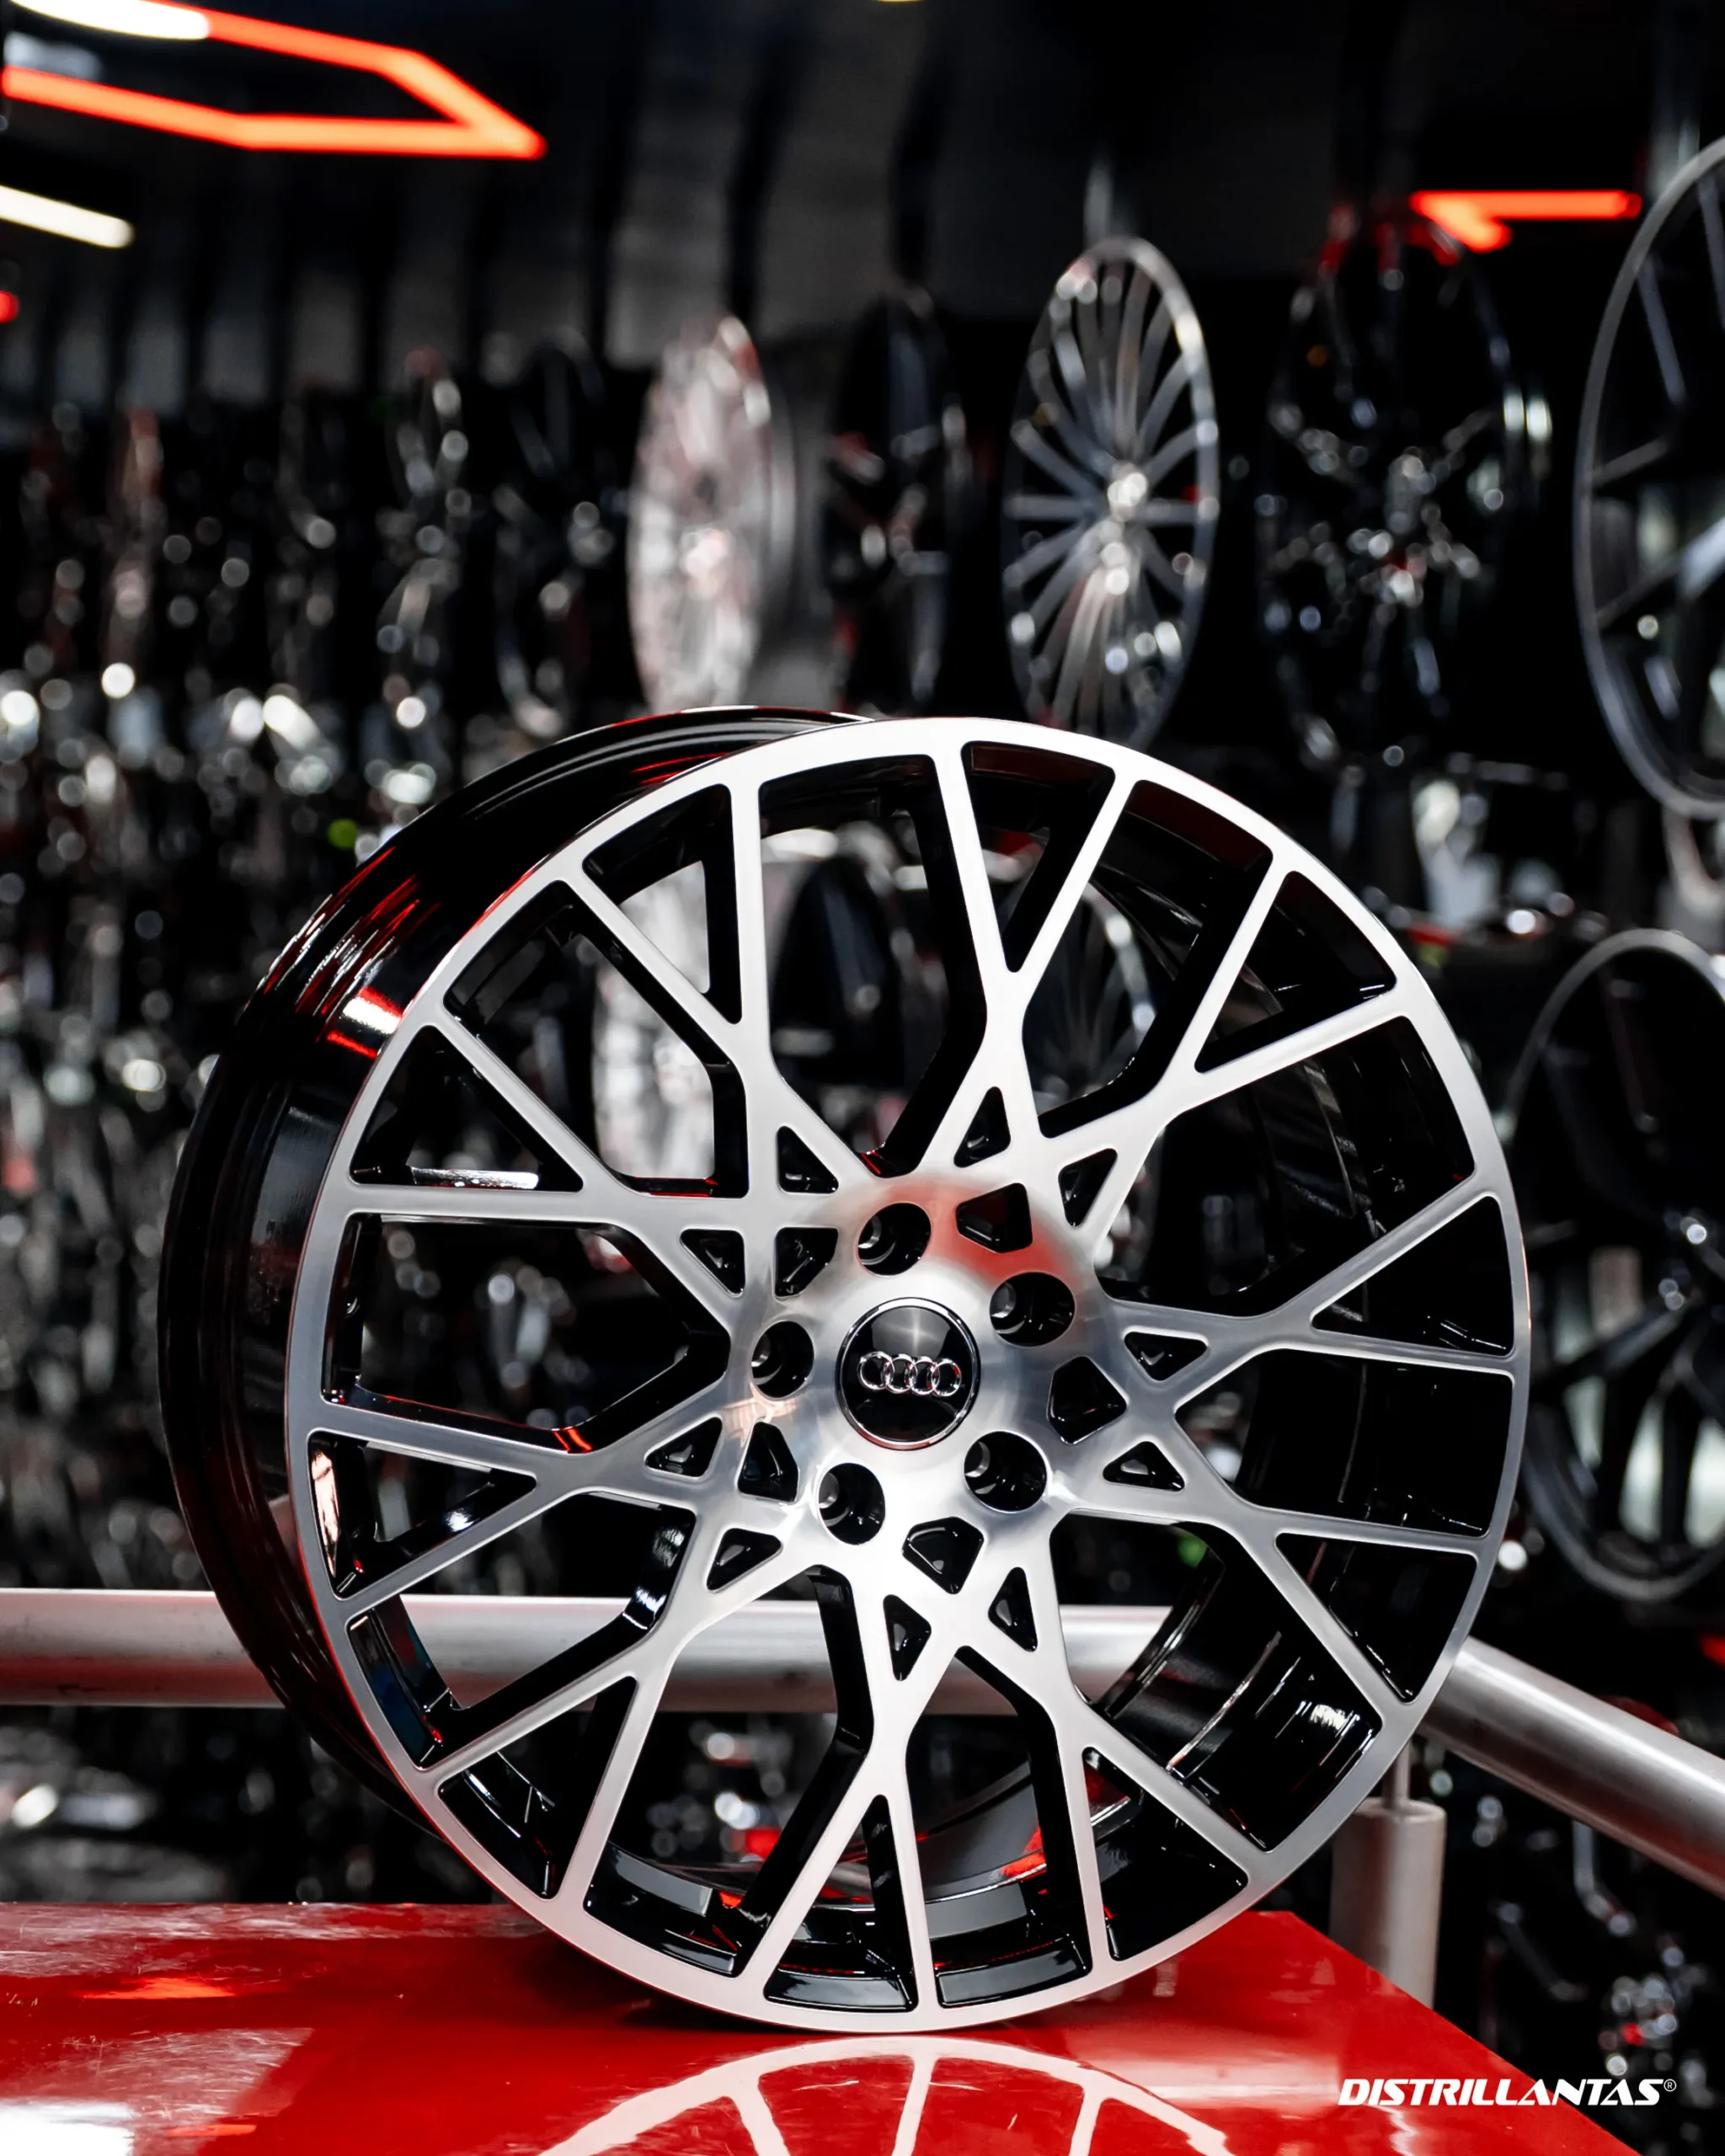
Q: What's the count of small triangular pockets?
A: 10